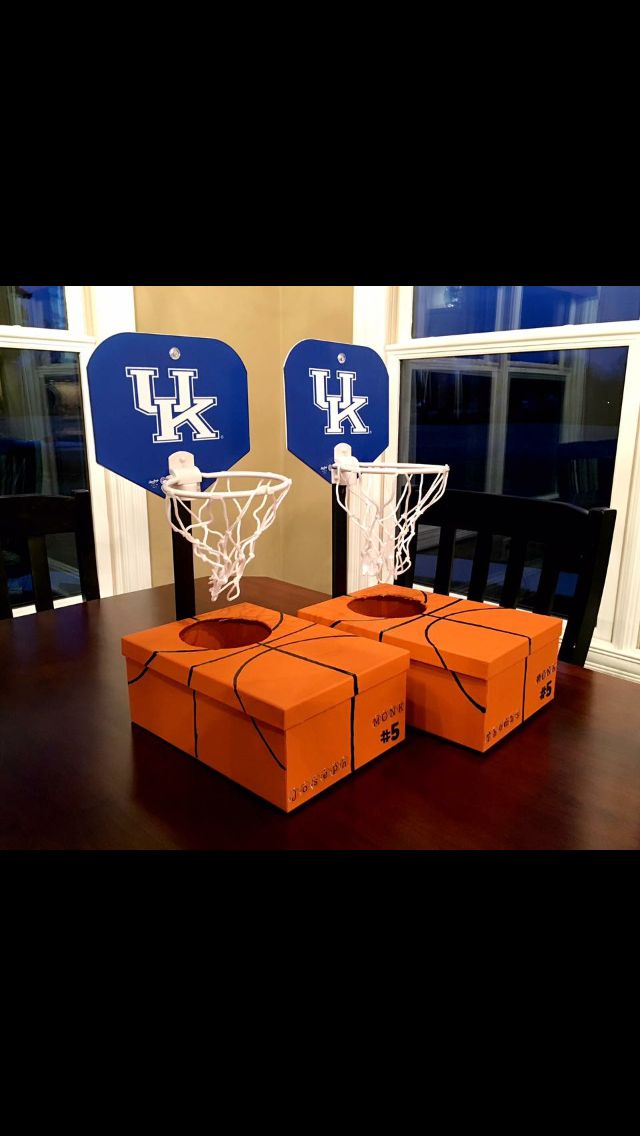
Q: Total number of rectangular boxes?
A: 2